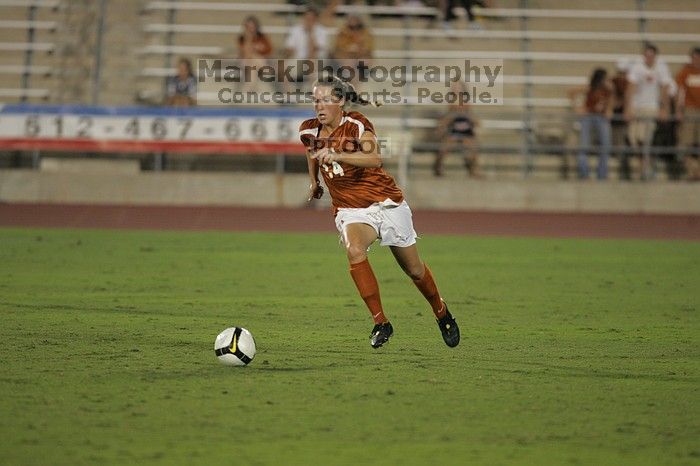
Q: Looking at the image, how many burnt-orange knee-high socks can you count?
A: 2